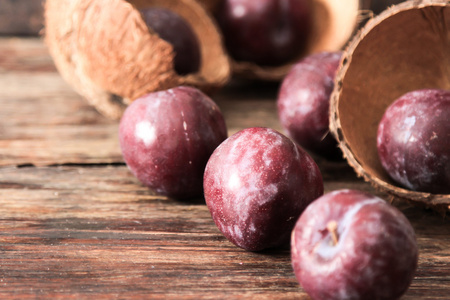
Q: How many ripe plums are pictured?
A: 7